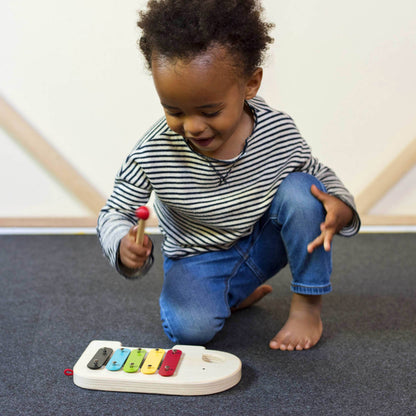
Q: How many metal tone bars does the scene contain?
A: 5